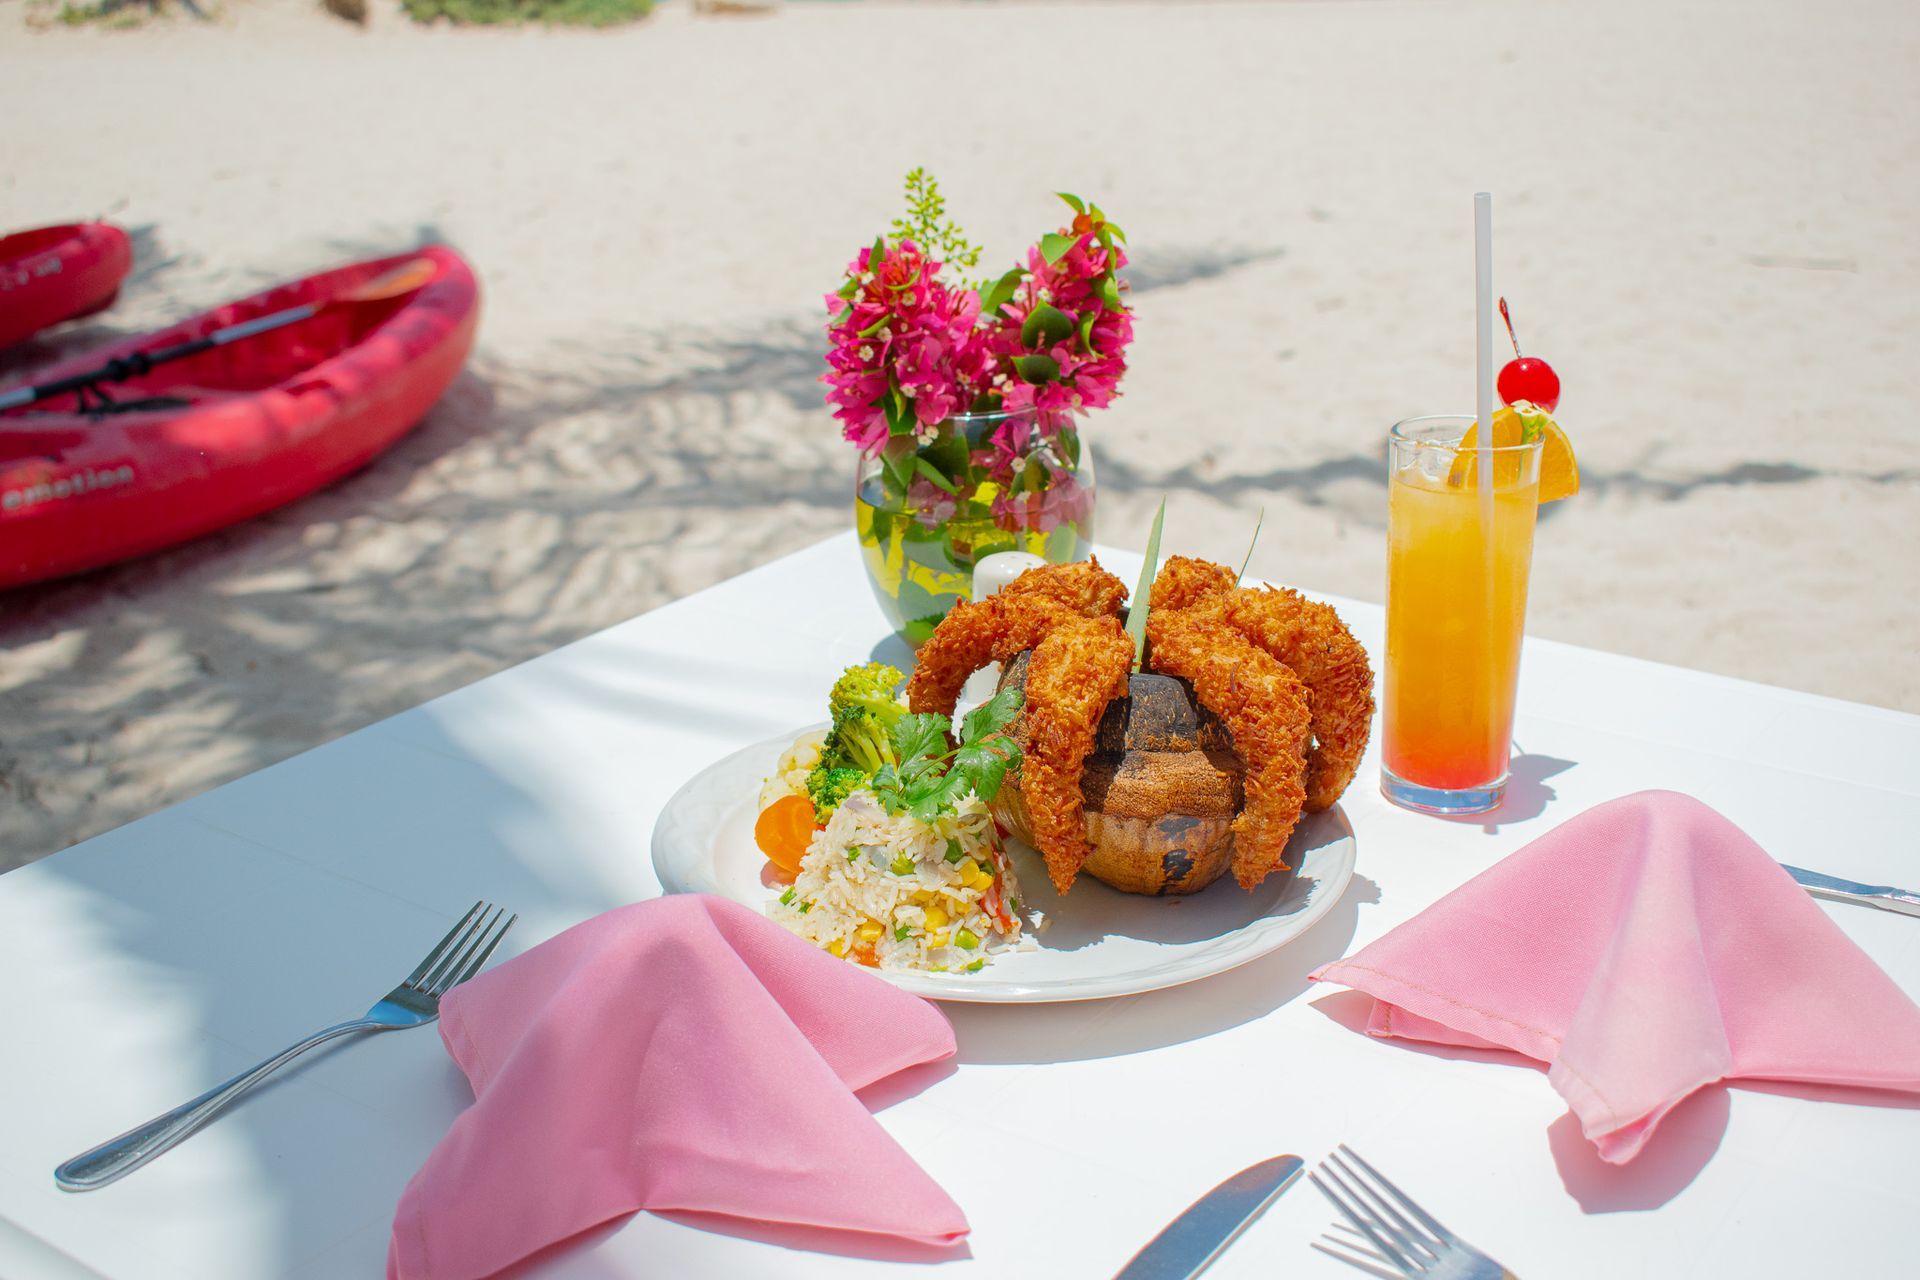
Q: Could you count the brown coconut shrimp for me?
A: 6